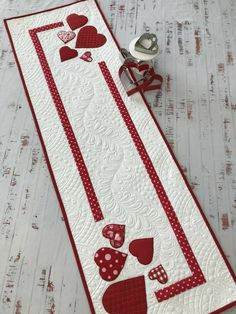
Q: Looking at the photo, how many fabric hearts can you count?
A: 10